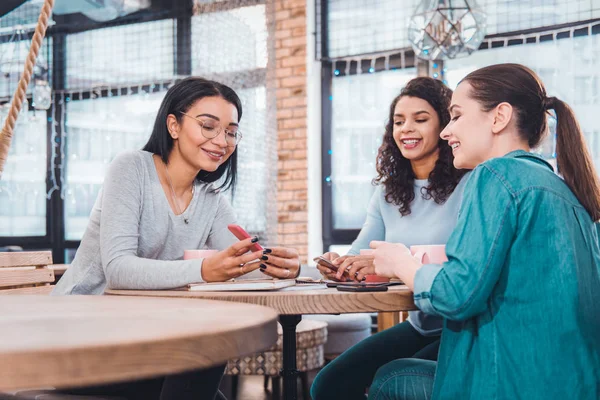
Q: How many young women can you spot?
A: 3